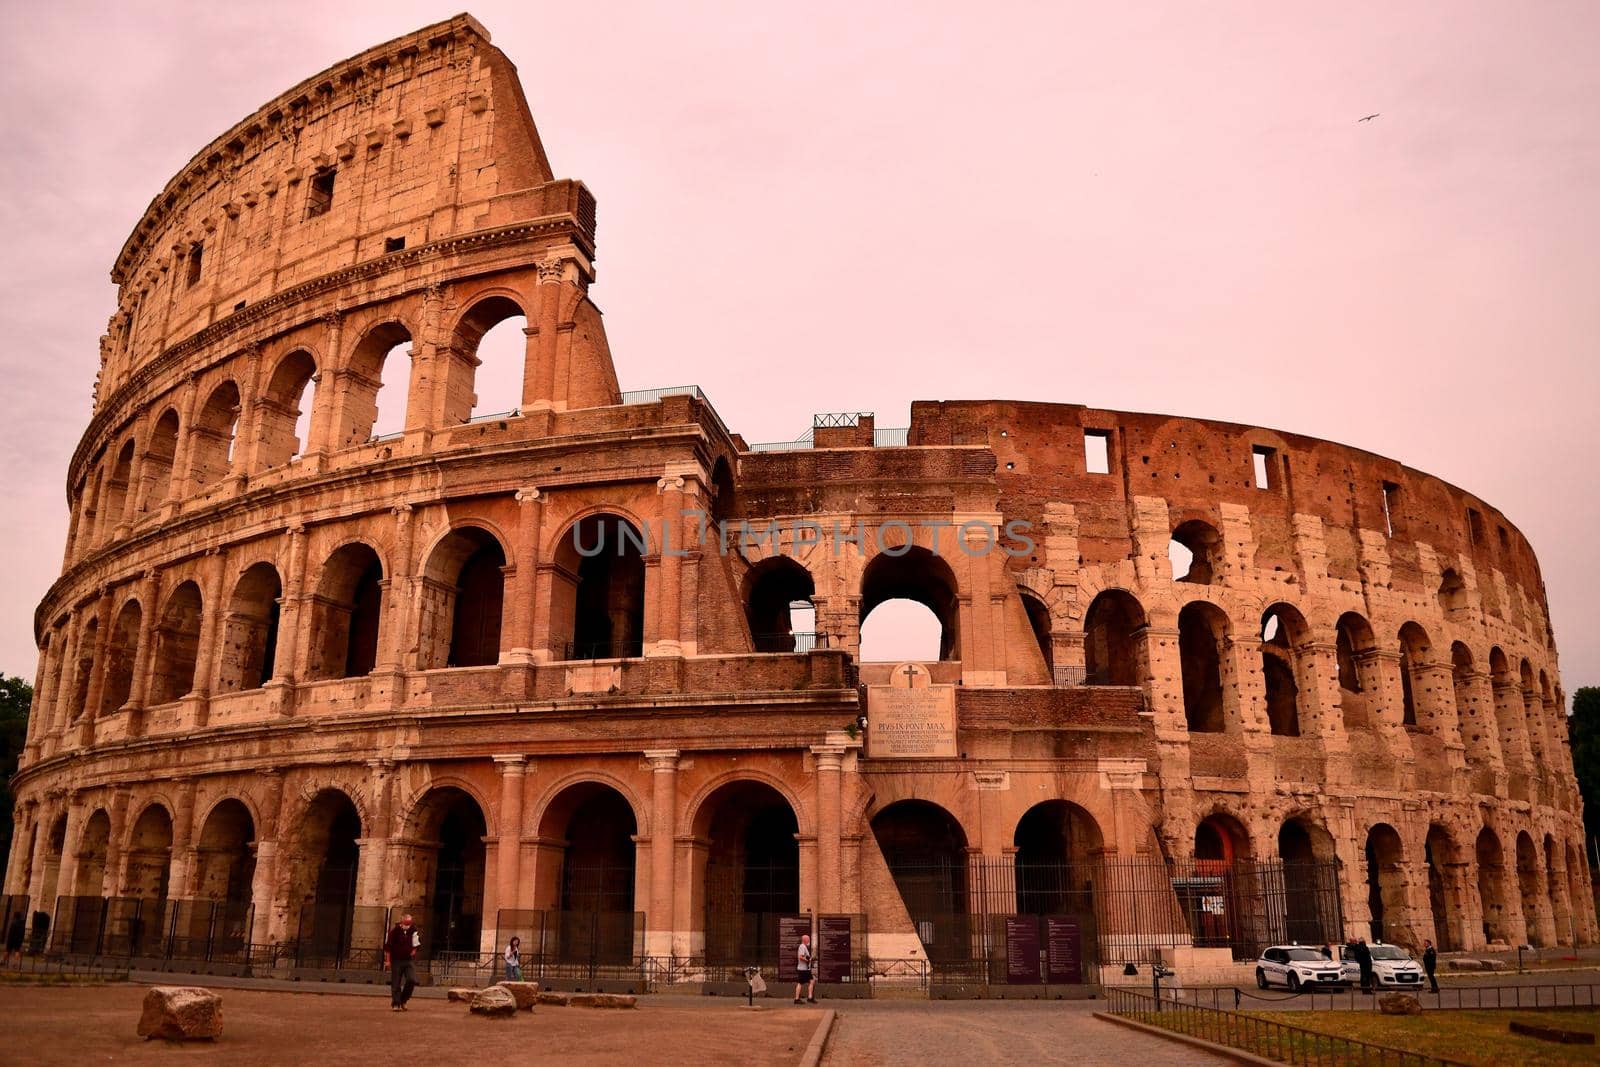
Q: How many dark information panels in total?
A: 4